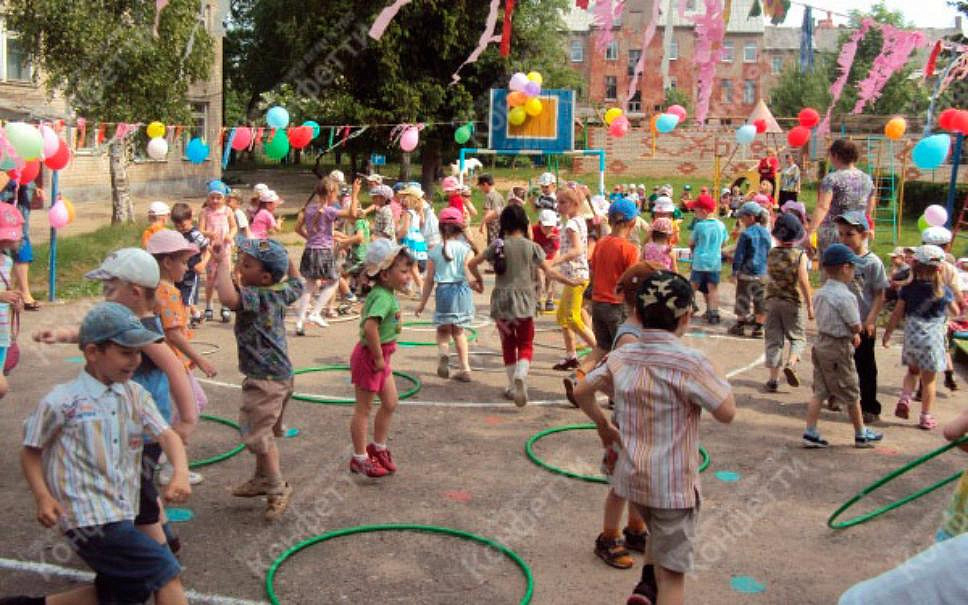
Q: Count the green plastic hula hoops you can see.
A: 6